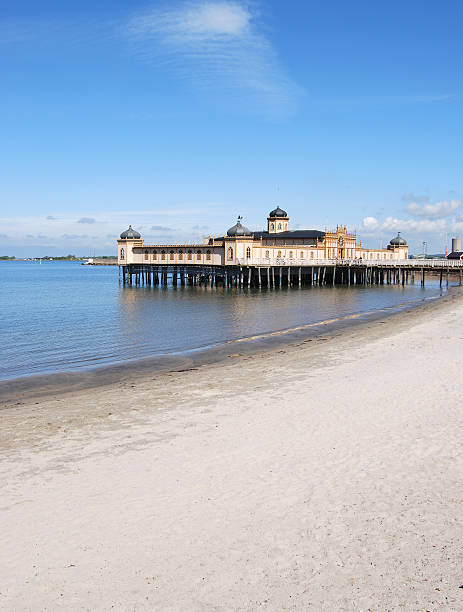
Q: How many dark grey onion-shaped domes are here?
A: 4